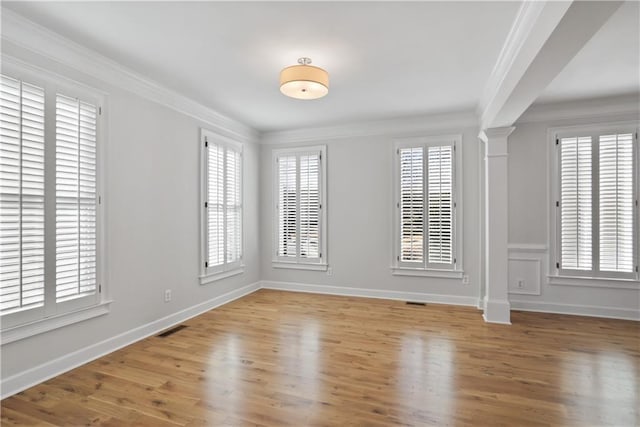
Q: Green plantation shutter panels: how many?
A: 0